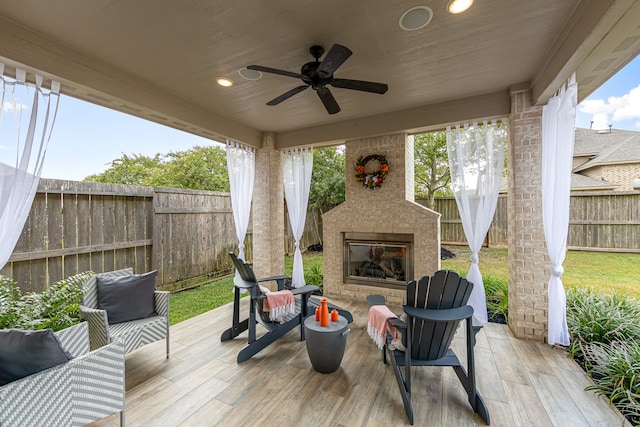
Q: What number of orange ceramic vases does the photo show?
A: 3